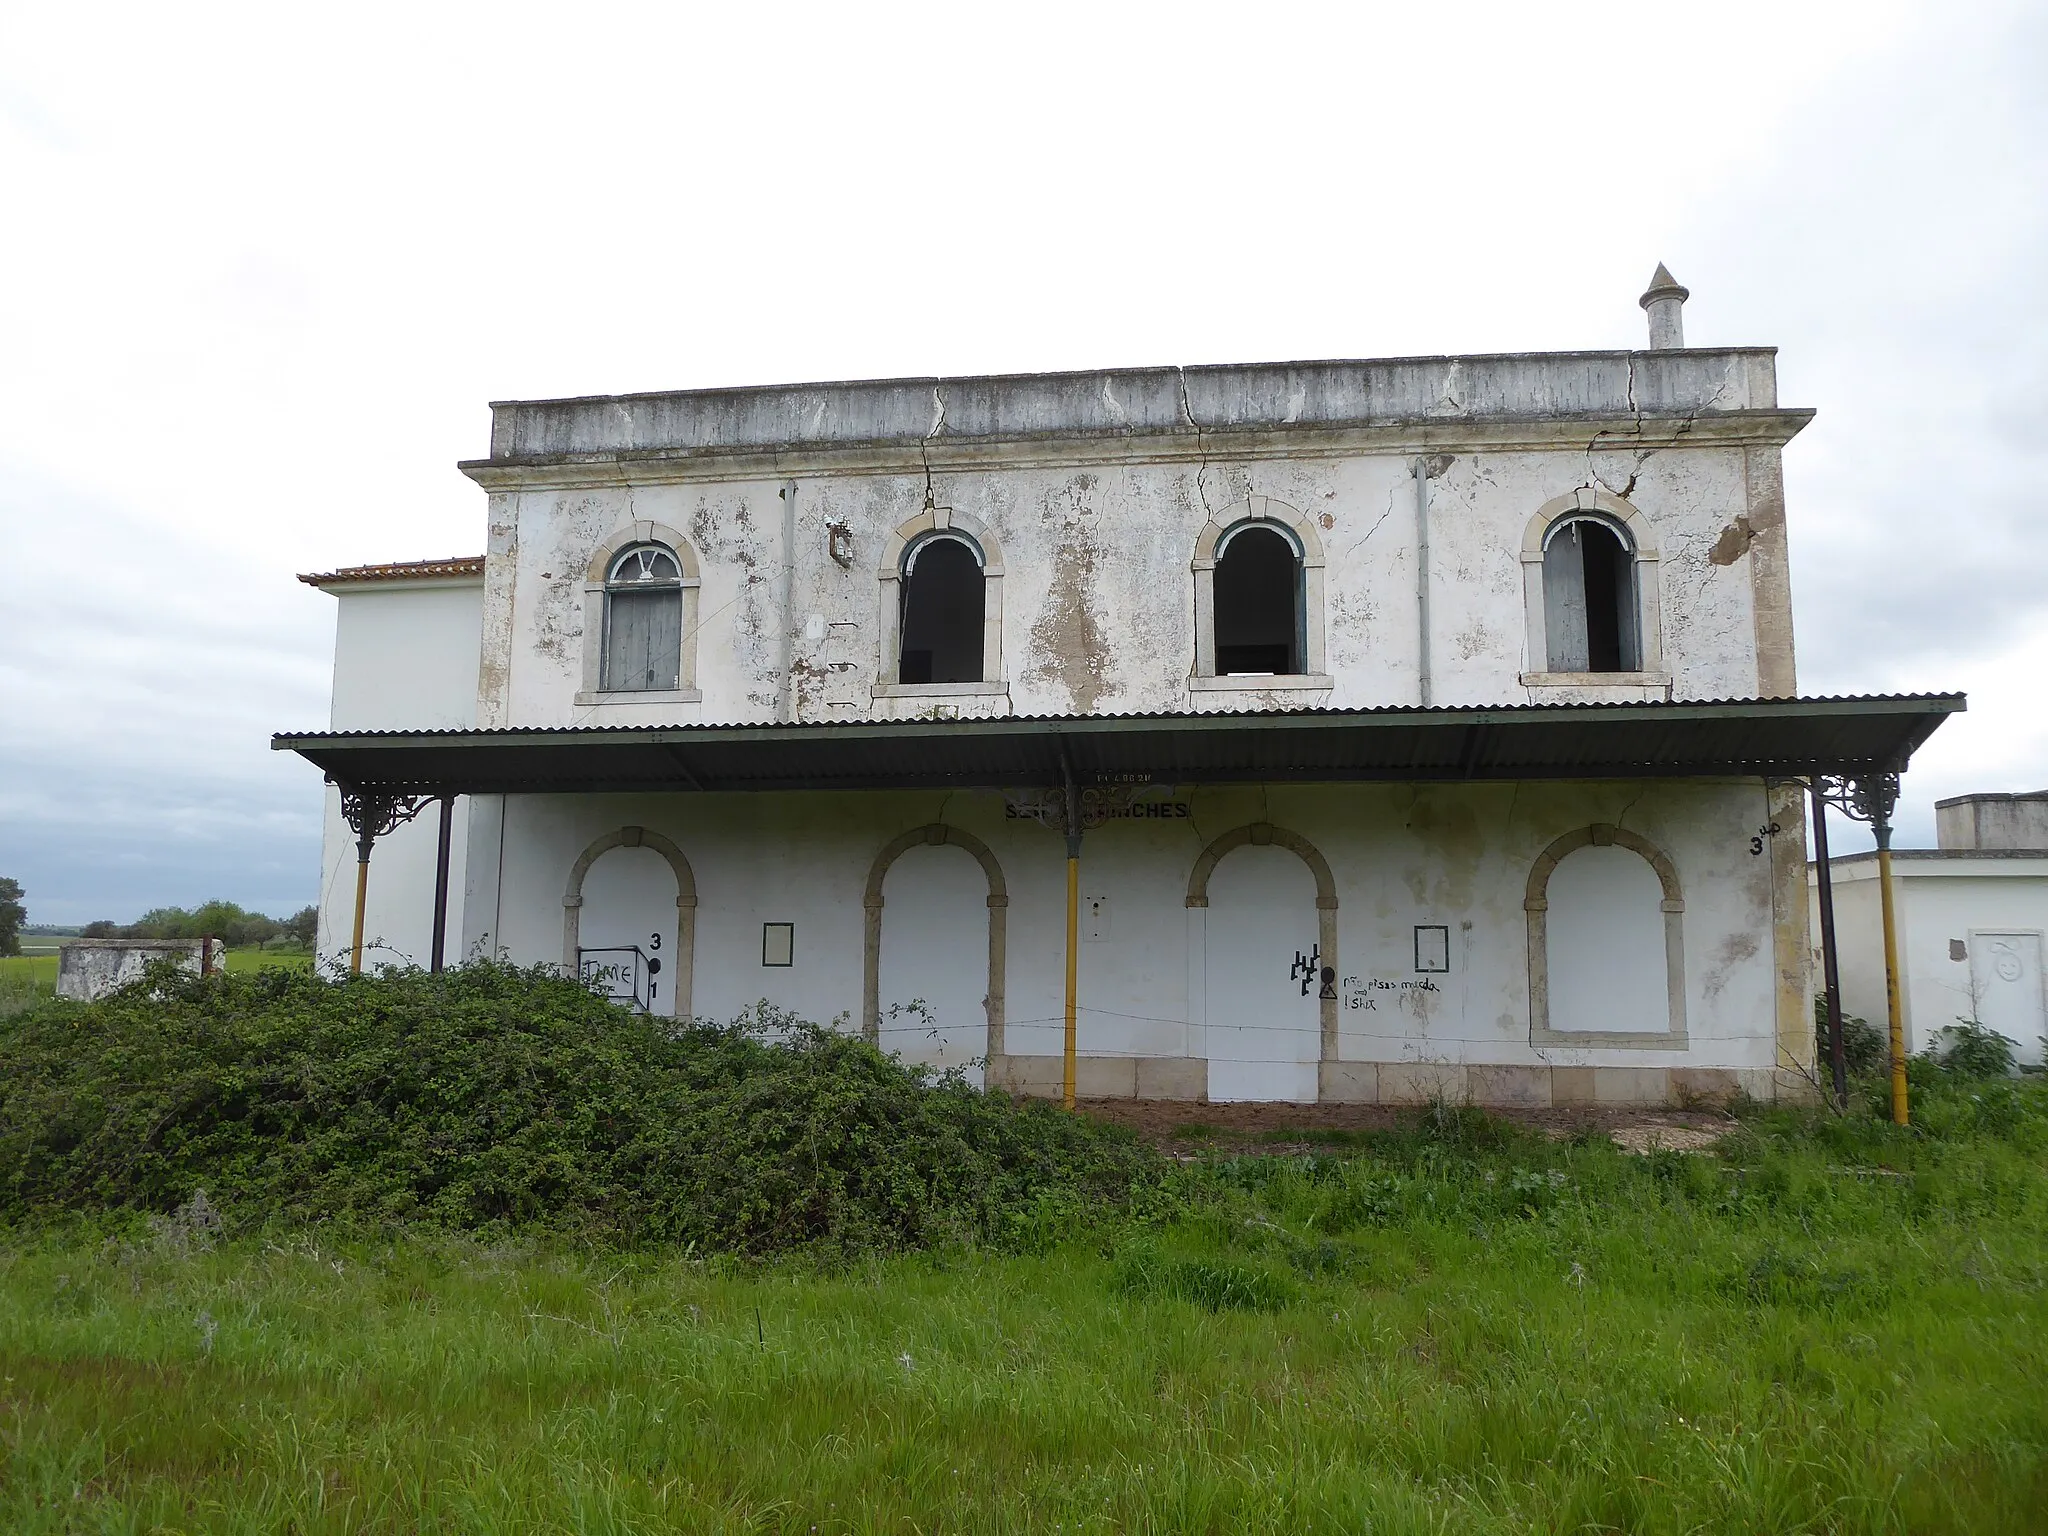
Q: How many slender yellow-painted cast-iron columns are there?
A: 3